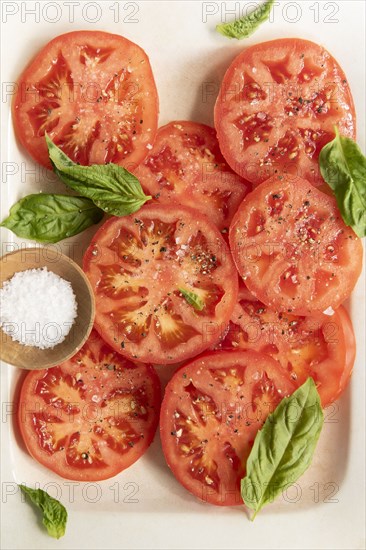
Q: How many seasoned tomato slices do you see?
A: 8